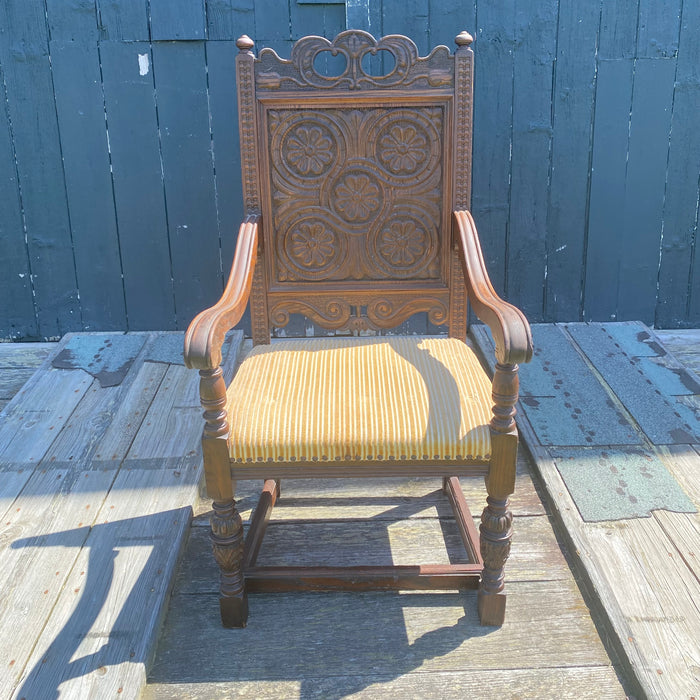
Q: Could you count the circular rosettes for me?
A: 5